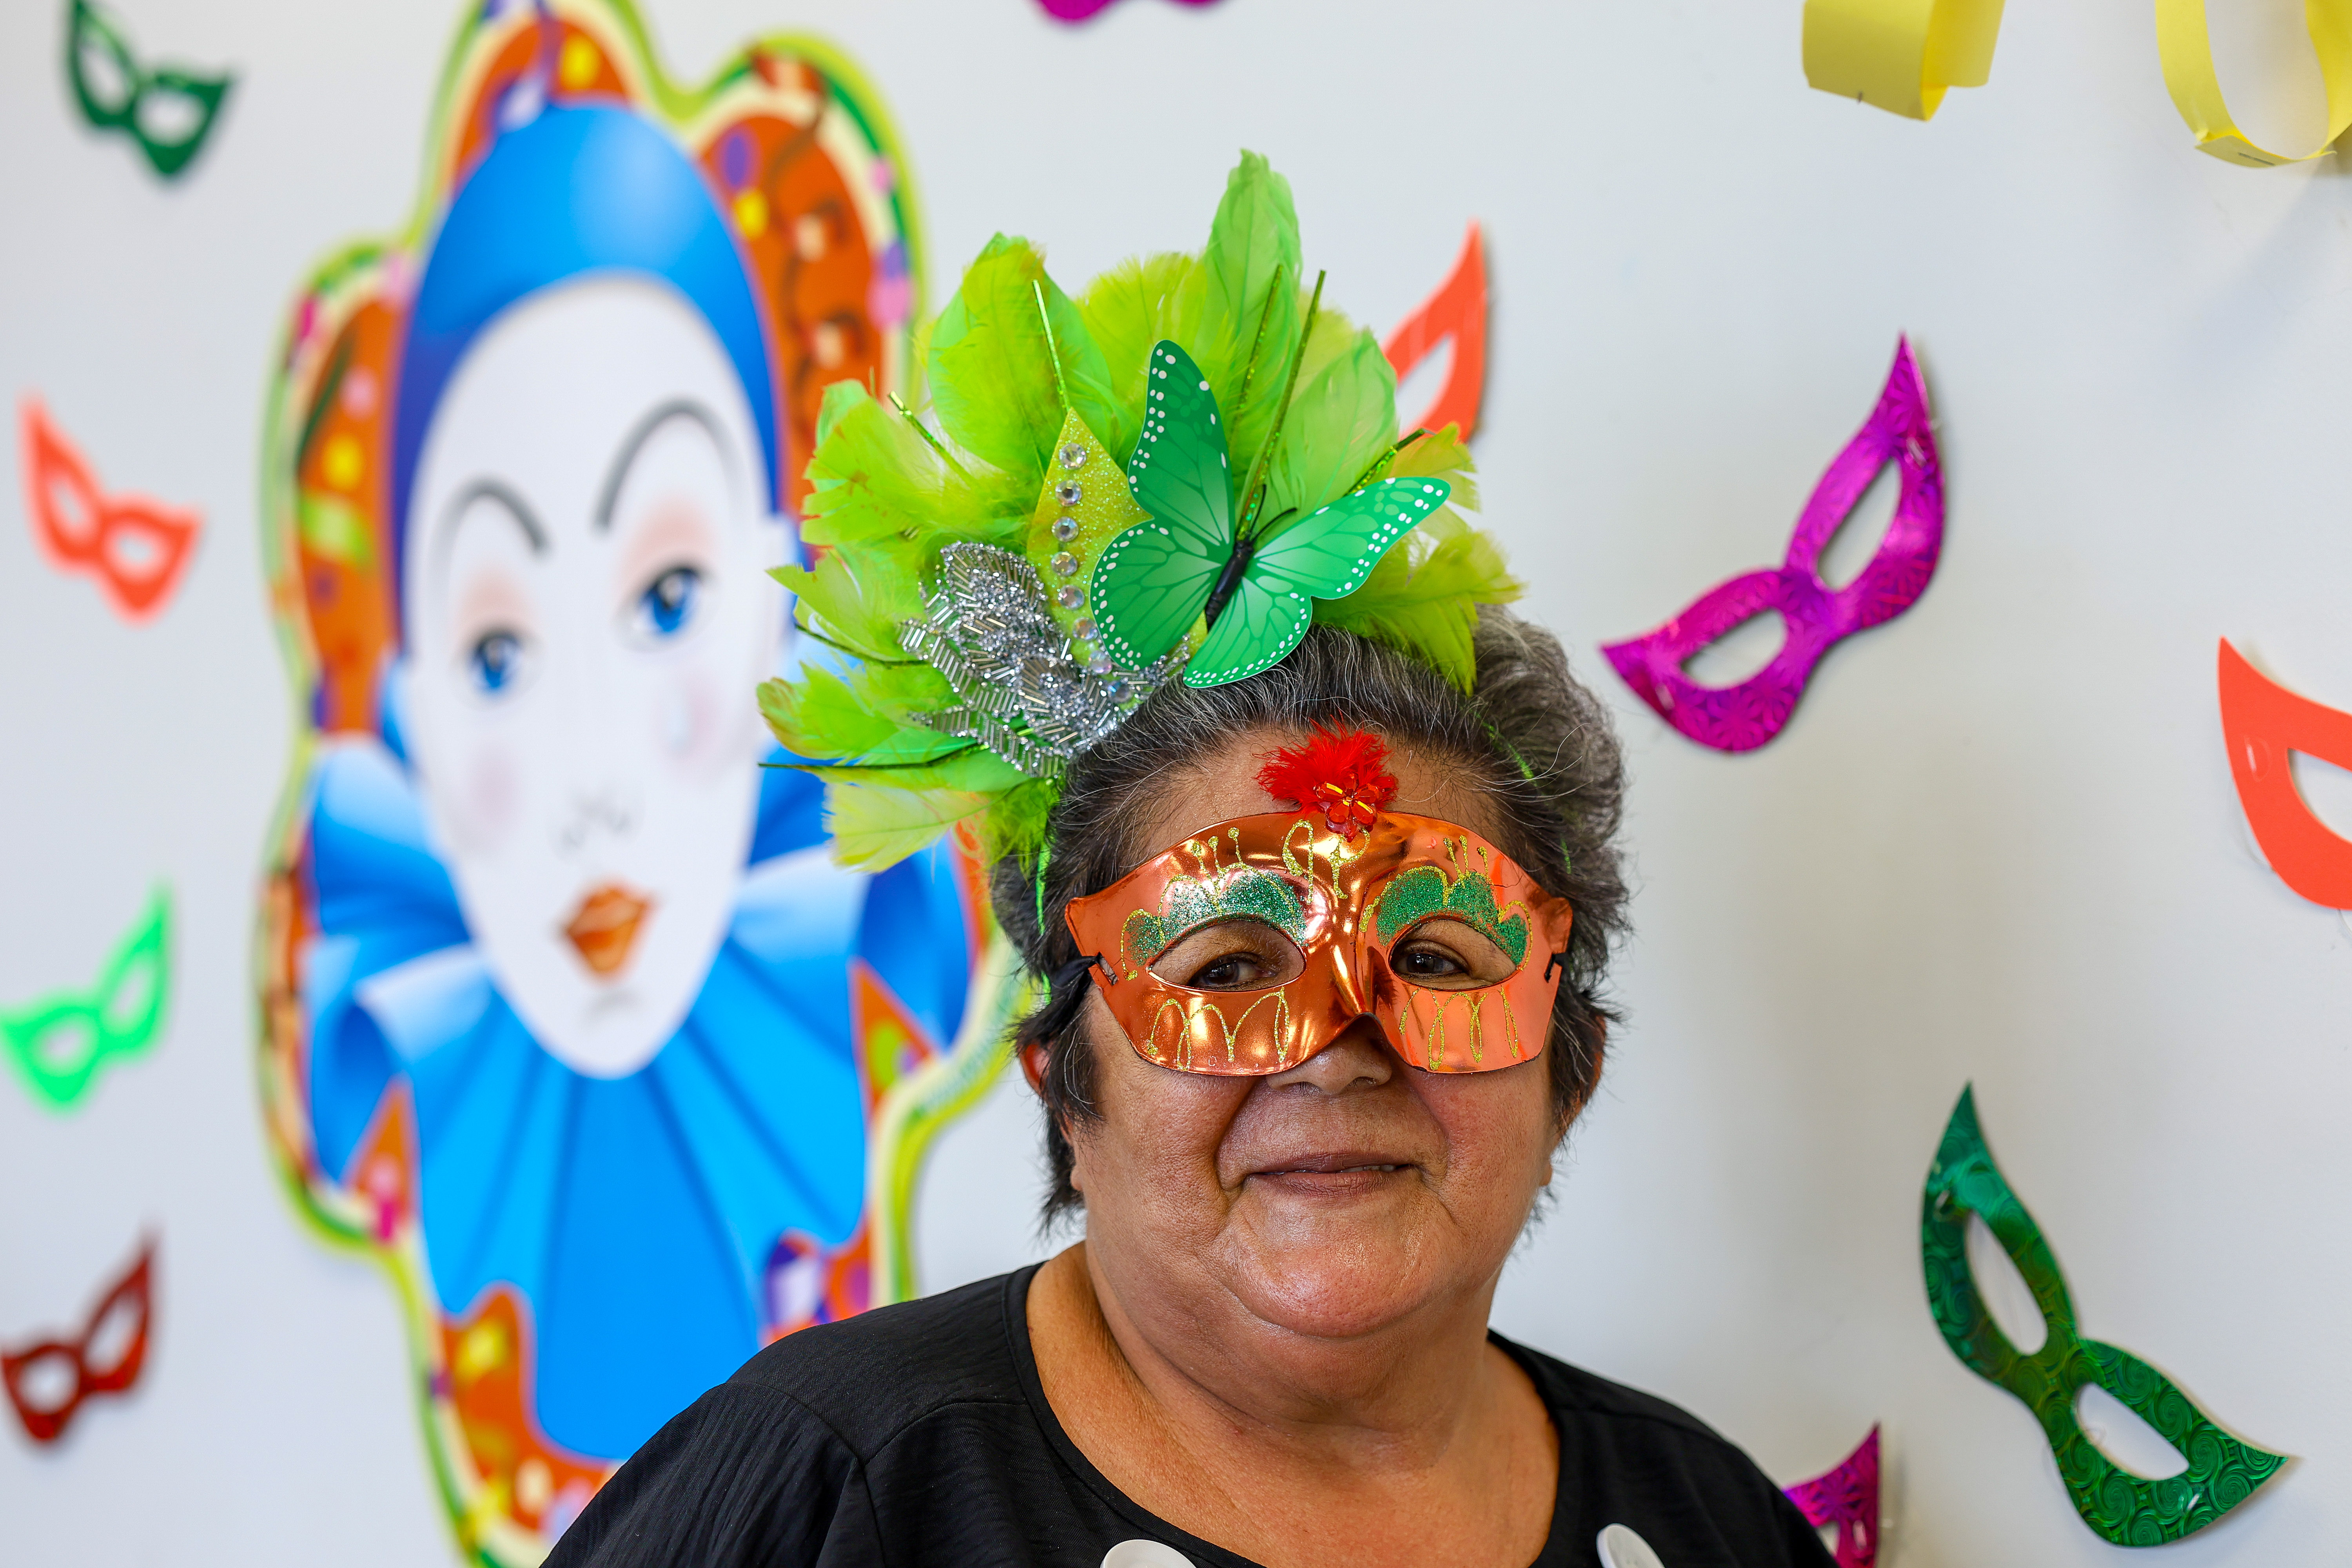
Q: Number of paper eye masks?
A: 10